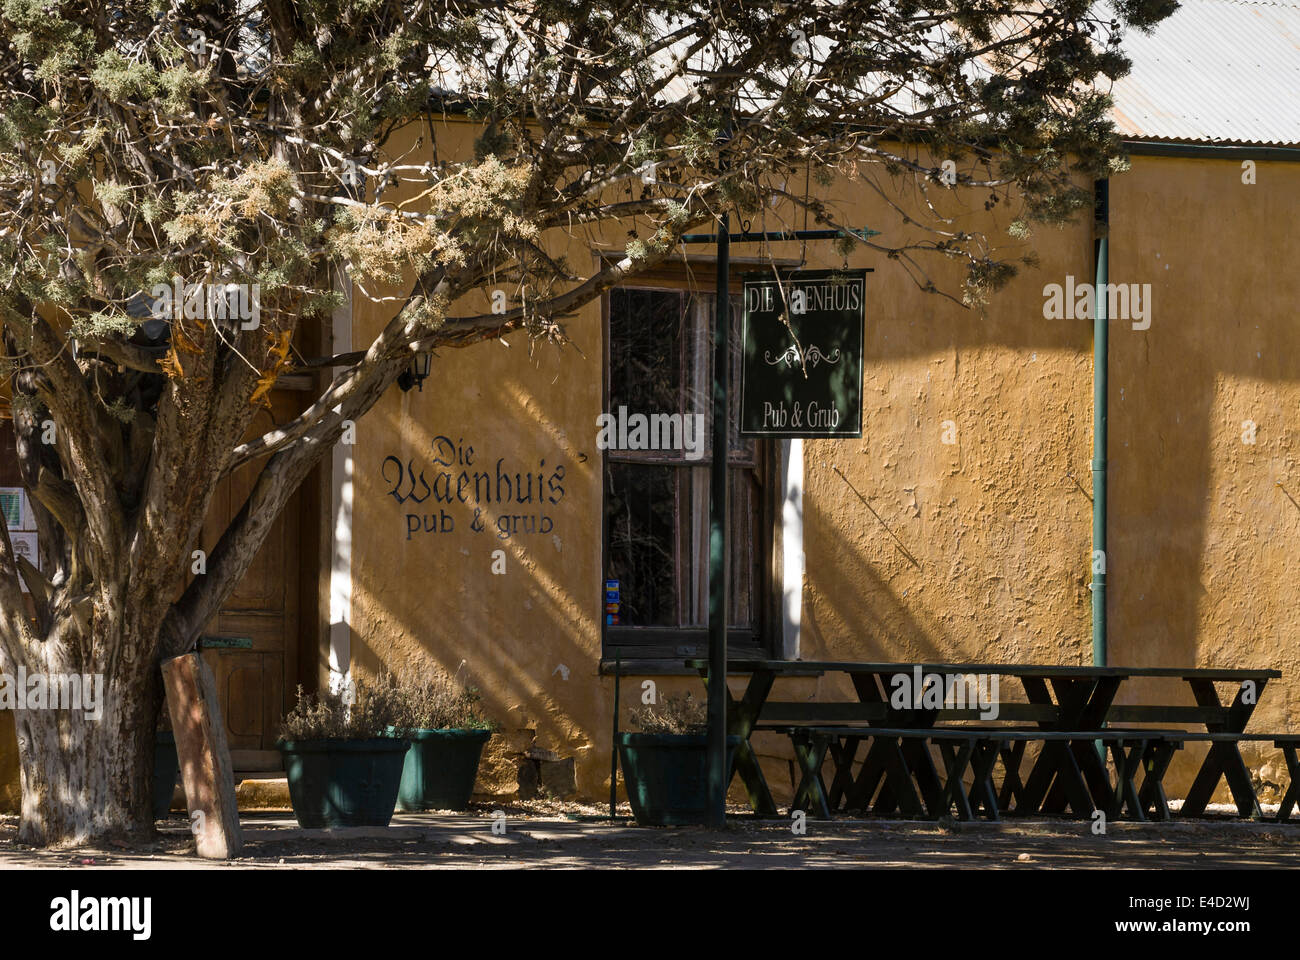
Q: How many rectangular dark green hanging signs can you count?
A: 1